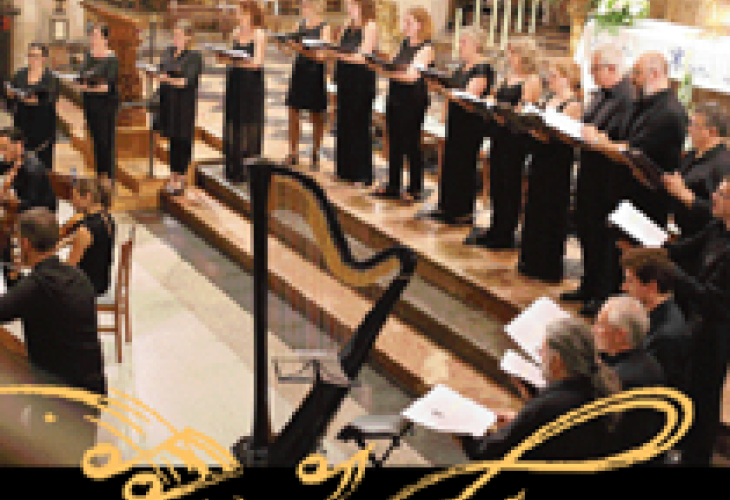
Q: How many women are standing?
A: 10